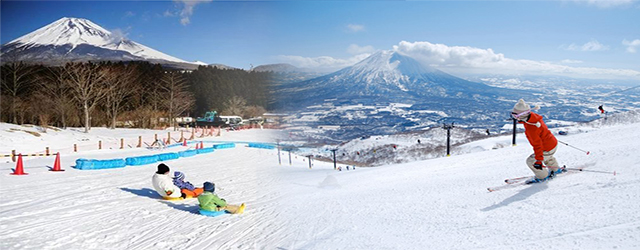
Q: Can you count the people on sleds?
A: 3